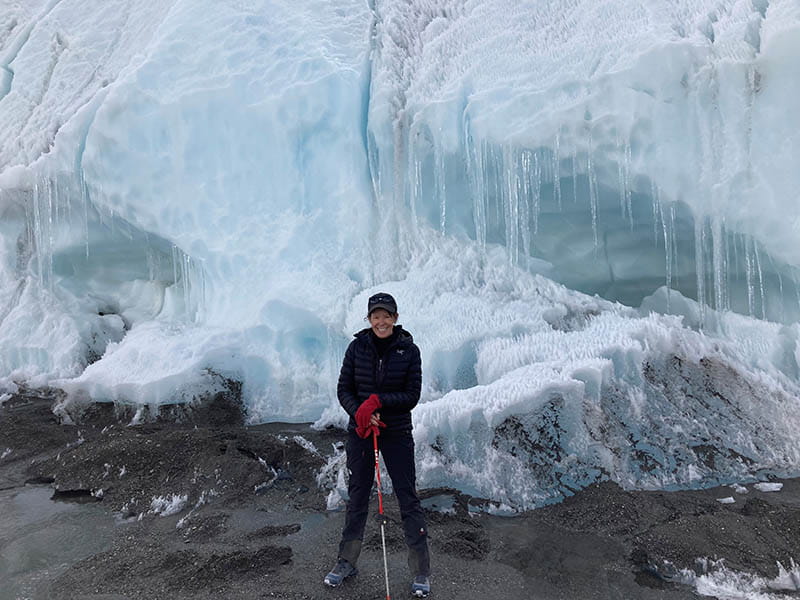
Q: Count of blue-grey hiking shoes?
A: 2